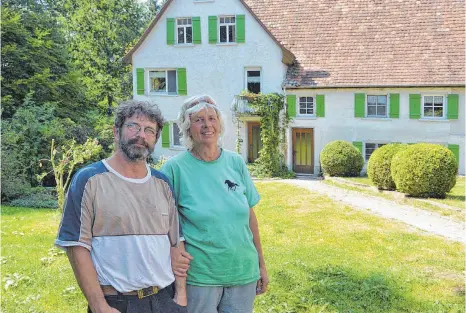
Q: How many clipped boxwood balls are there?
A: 3